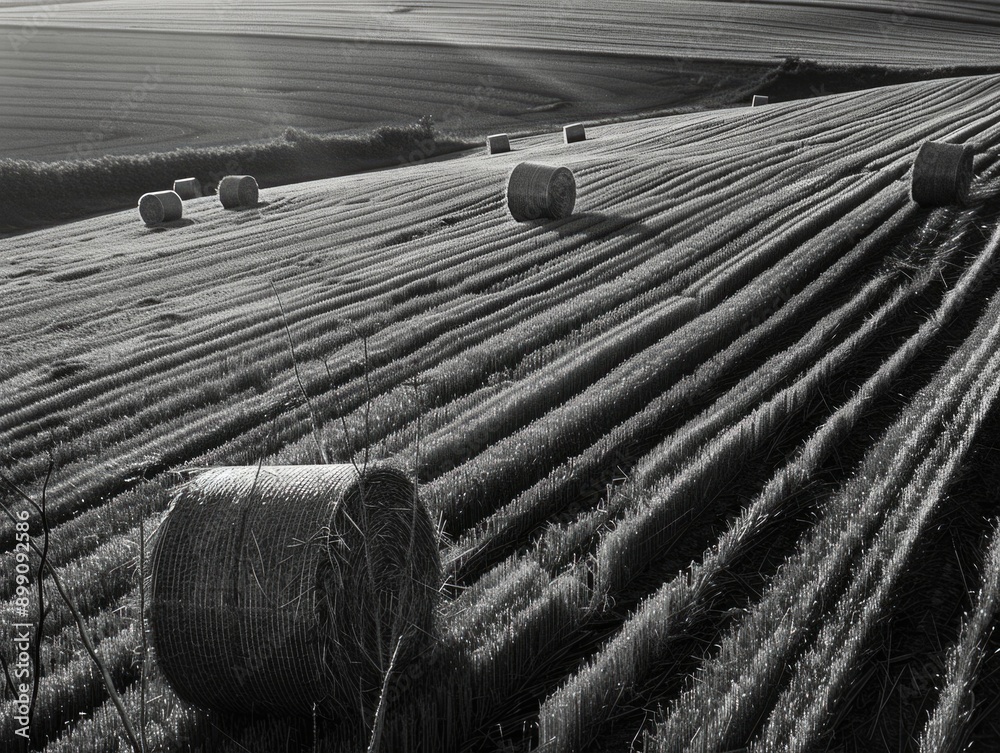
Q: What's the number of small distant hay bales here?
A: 6